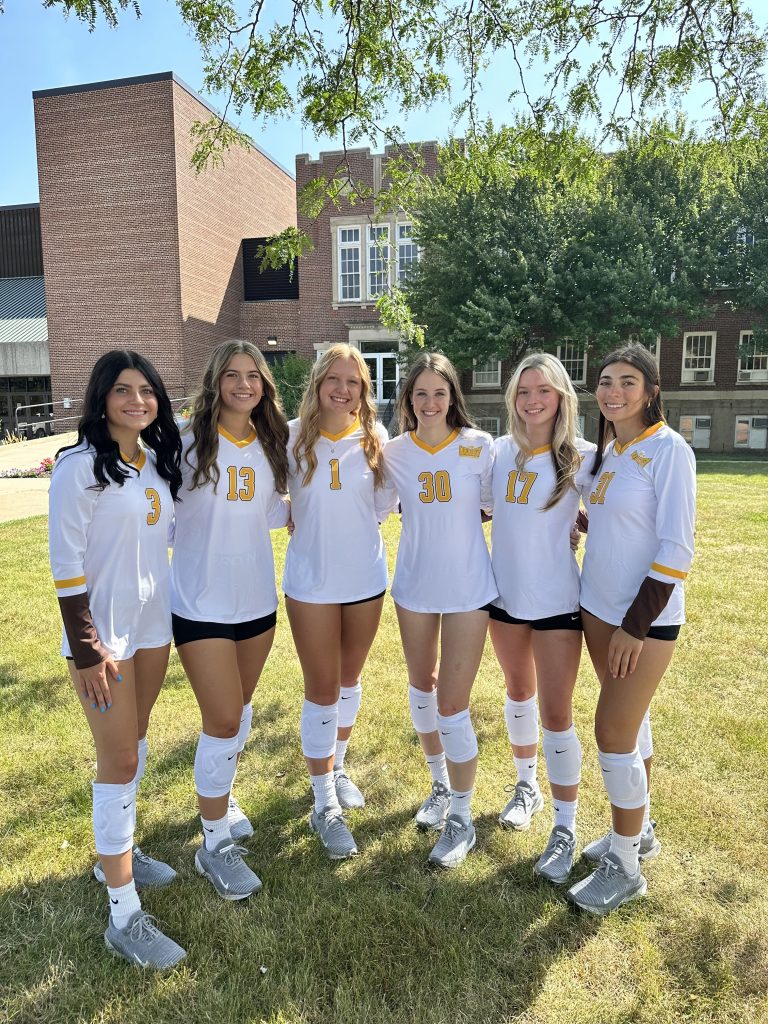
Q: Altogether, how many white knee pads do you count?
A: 12